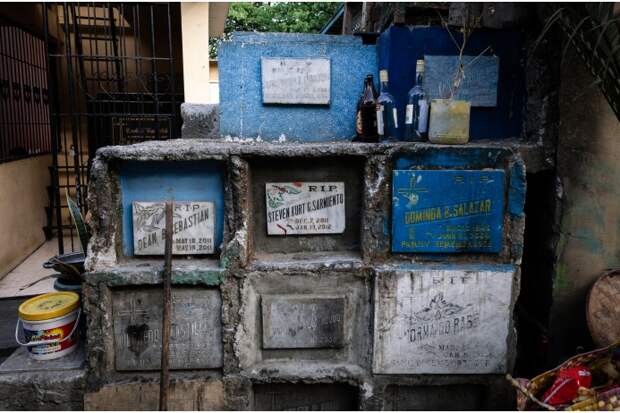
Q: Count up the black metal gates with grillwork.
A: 1